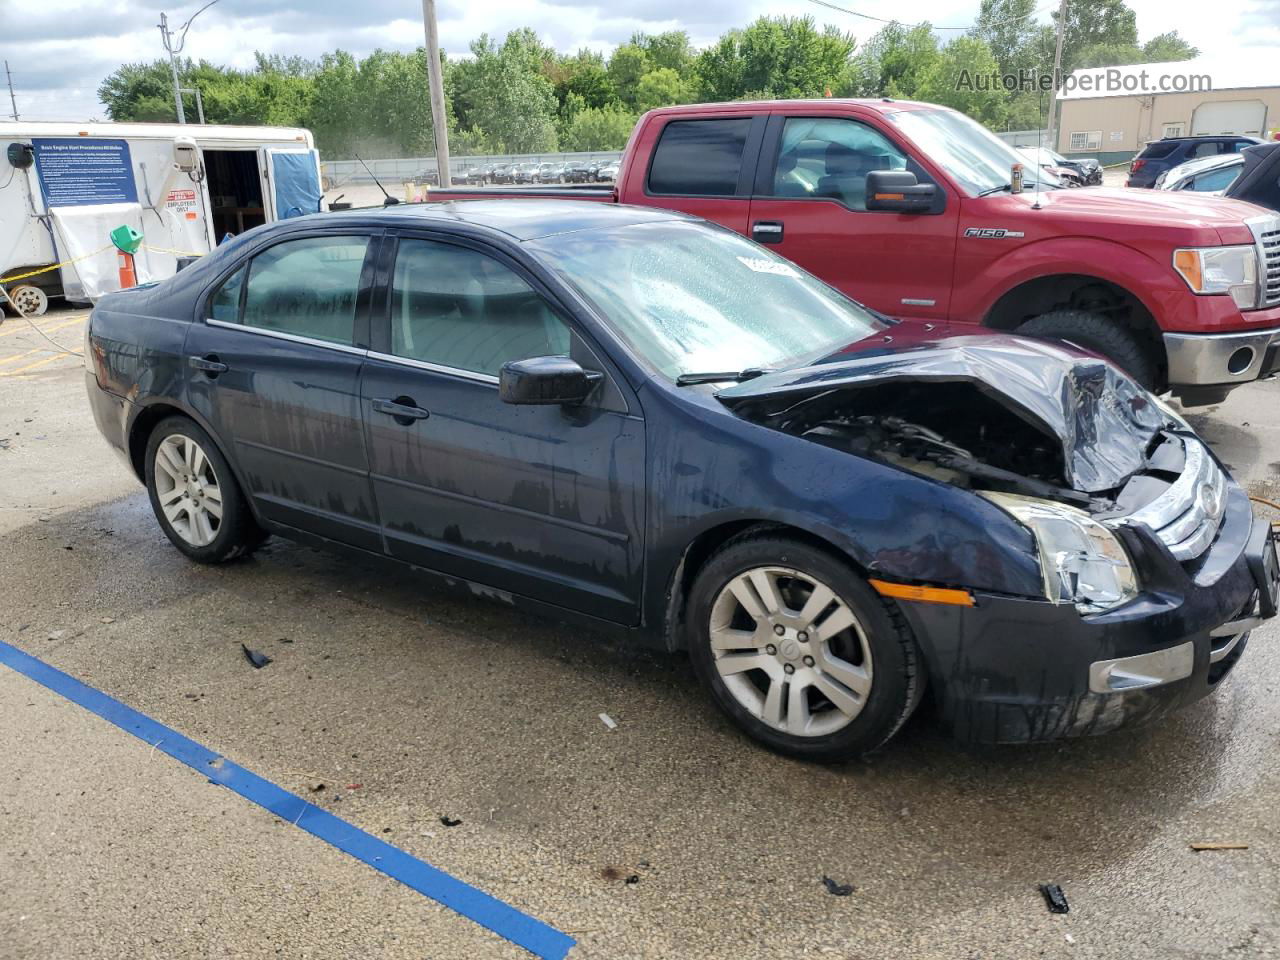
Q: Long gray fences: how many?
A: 1